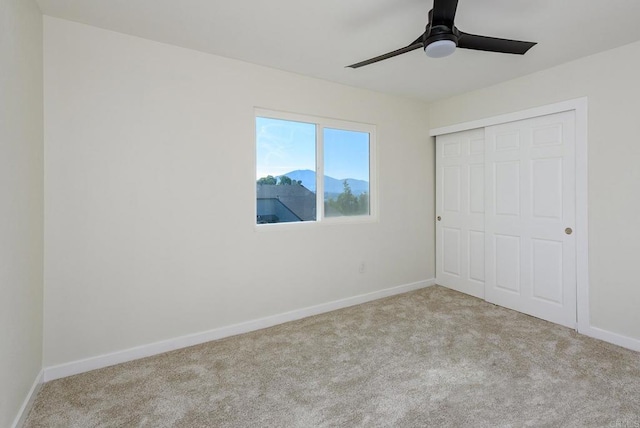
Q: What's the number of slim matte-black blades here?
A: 3